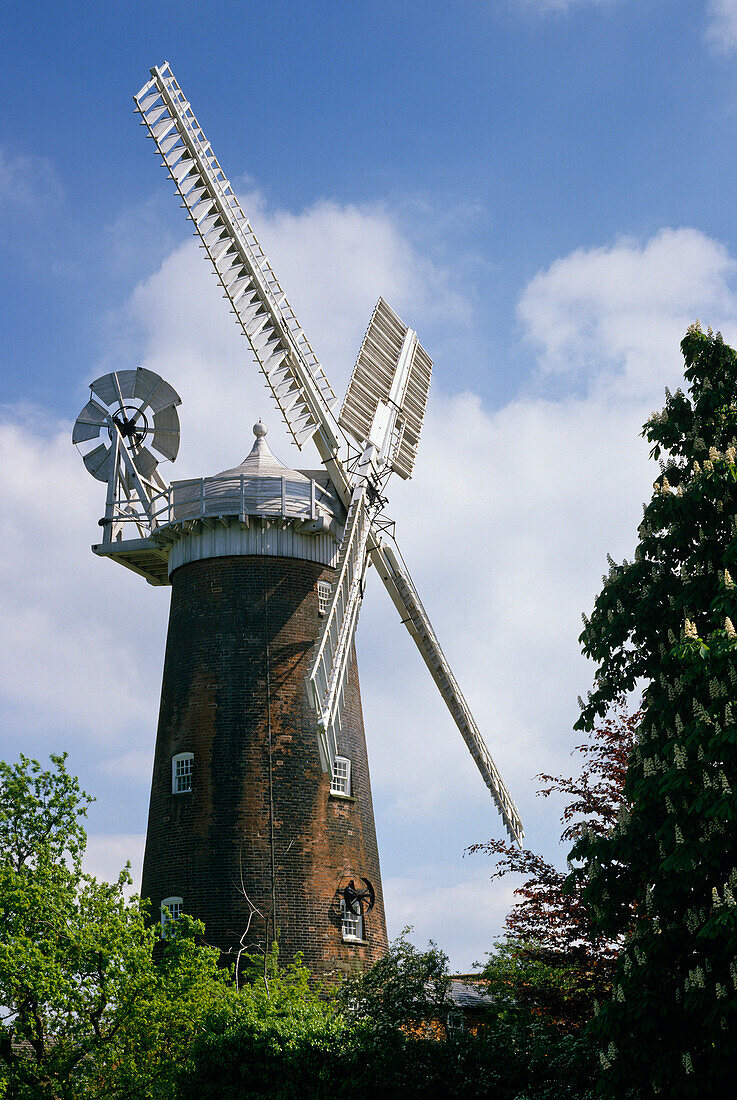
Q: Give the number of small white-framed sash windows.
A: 5